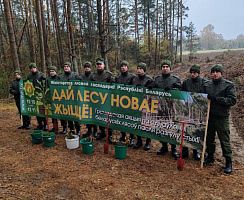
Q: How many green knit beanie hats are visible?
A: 10